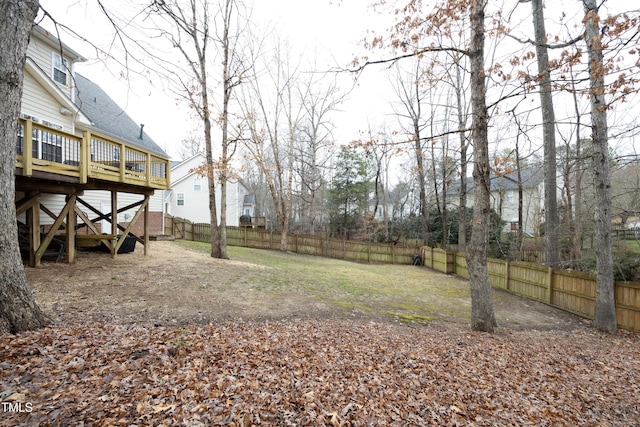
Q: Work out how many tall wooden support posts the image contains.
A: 4